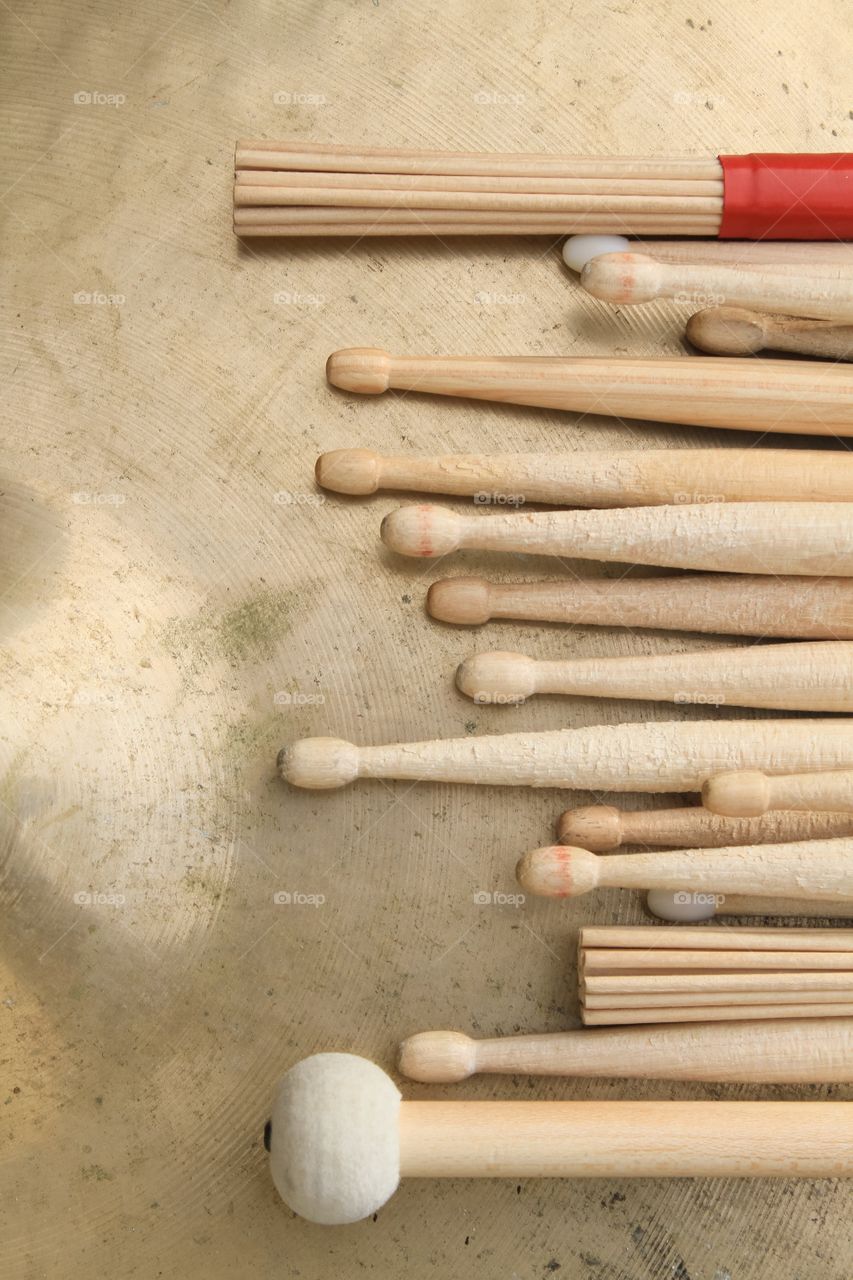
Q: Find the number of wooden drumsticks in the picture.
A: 14